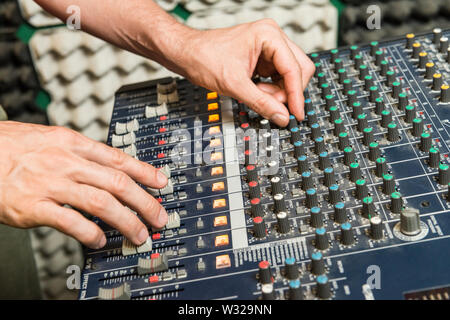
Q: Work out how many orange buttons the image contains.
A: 12